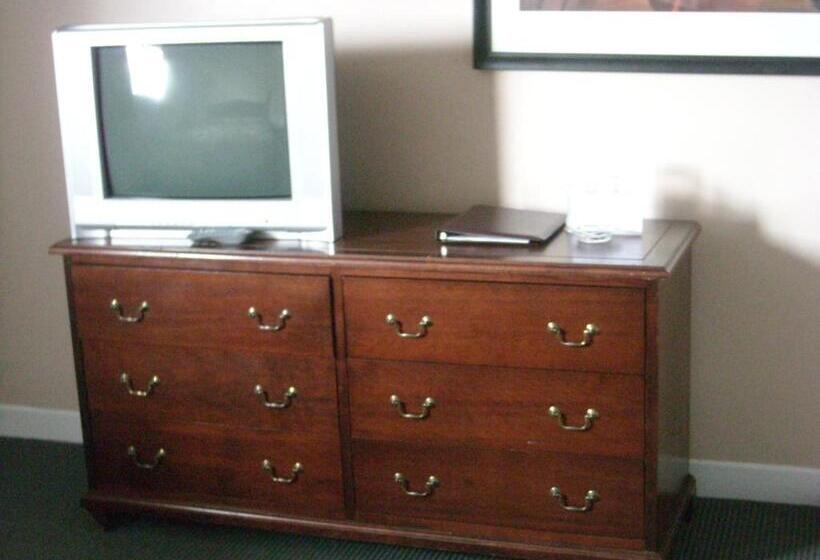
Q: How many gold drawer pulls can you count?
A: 12